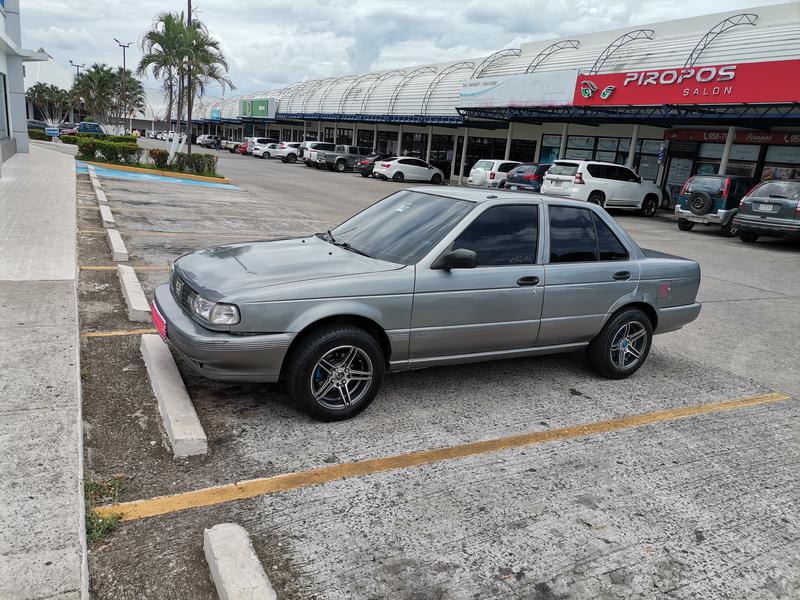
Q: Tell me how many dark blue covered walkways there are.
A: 1